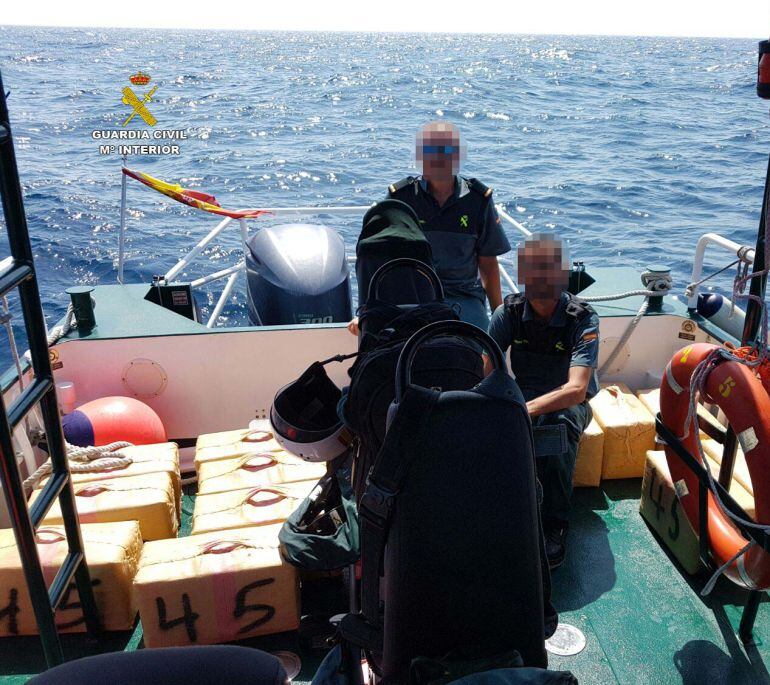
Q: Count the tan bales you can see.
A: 12